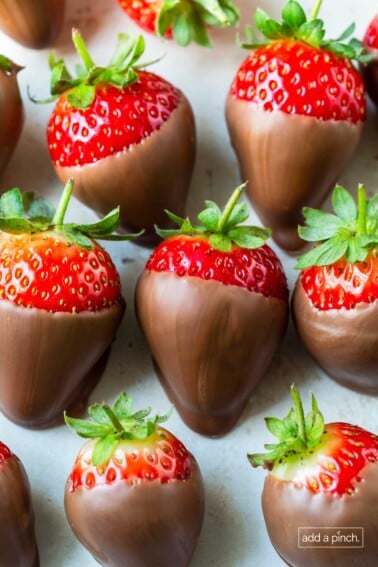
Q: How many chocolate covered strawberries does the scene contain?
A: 12